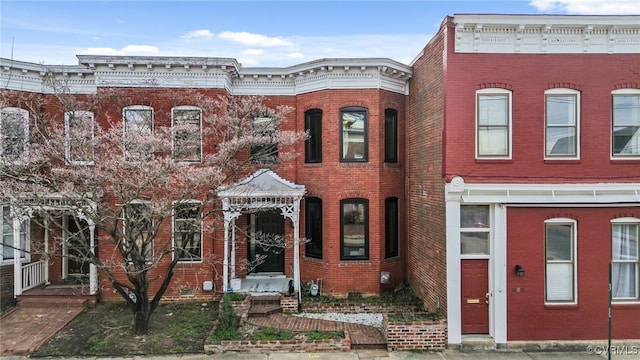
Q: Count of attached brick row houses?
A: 3